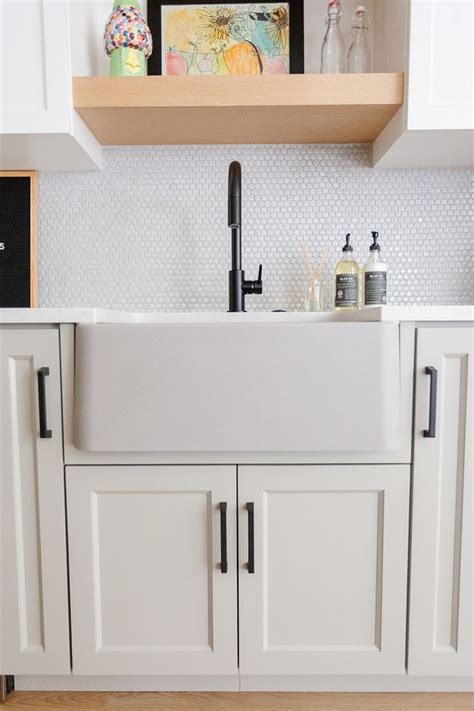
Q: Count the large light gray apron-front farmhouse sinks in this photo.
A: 1